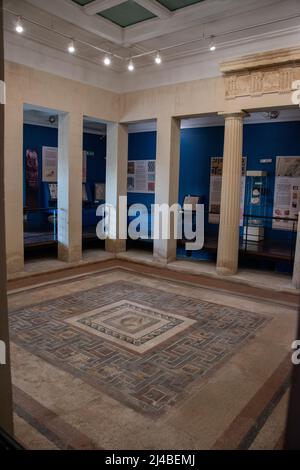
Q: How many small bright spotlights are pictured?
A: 6